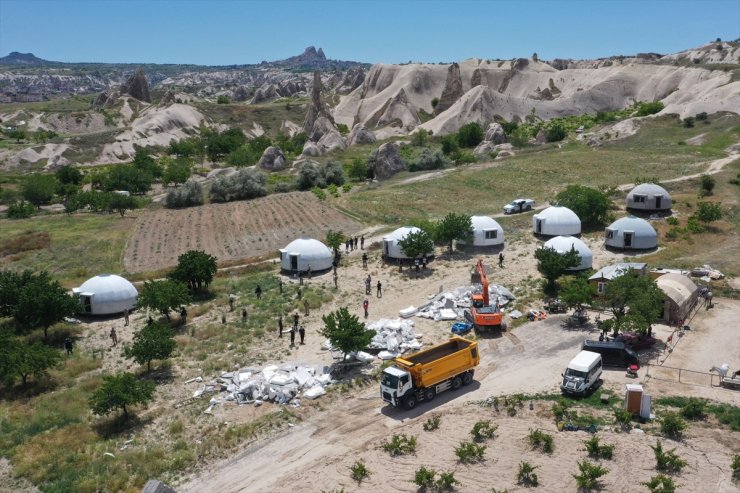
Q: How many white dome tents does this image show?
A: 8